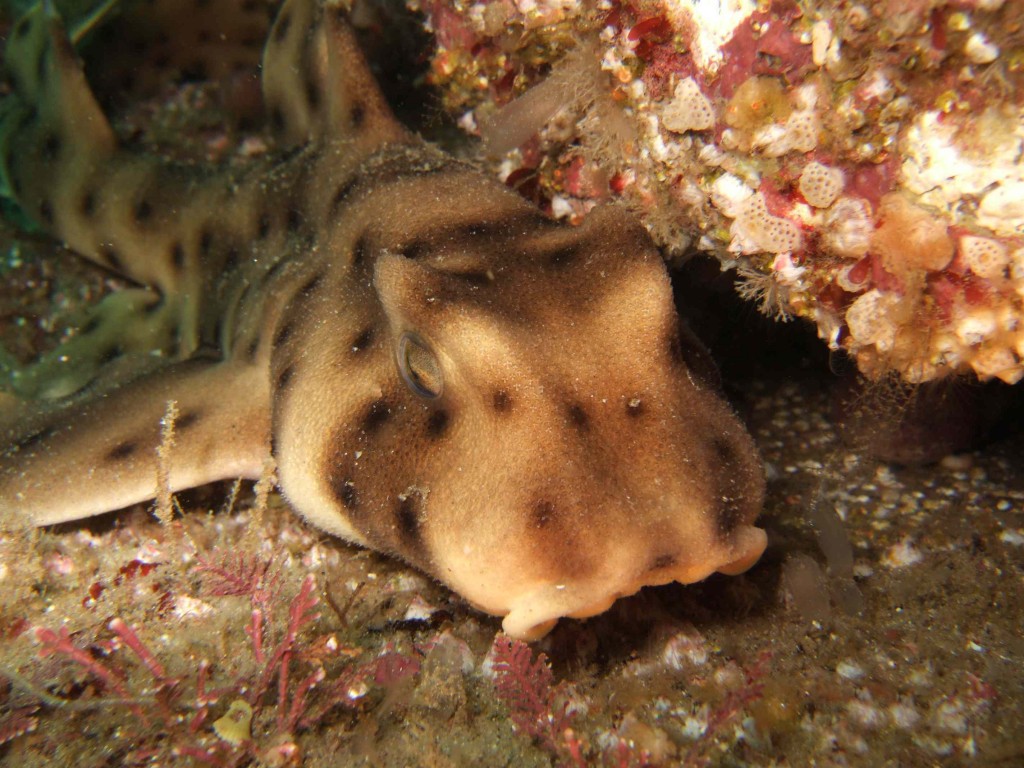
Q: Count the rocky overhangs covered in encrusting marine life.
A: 1